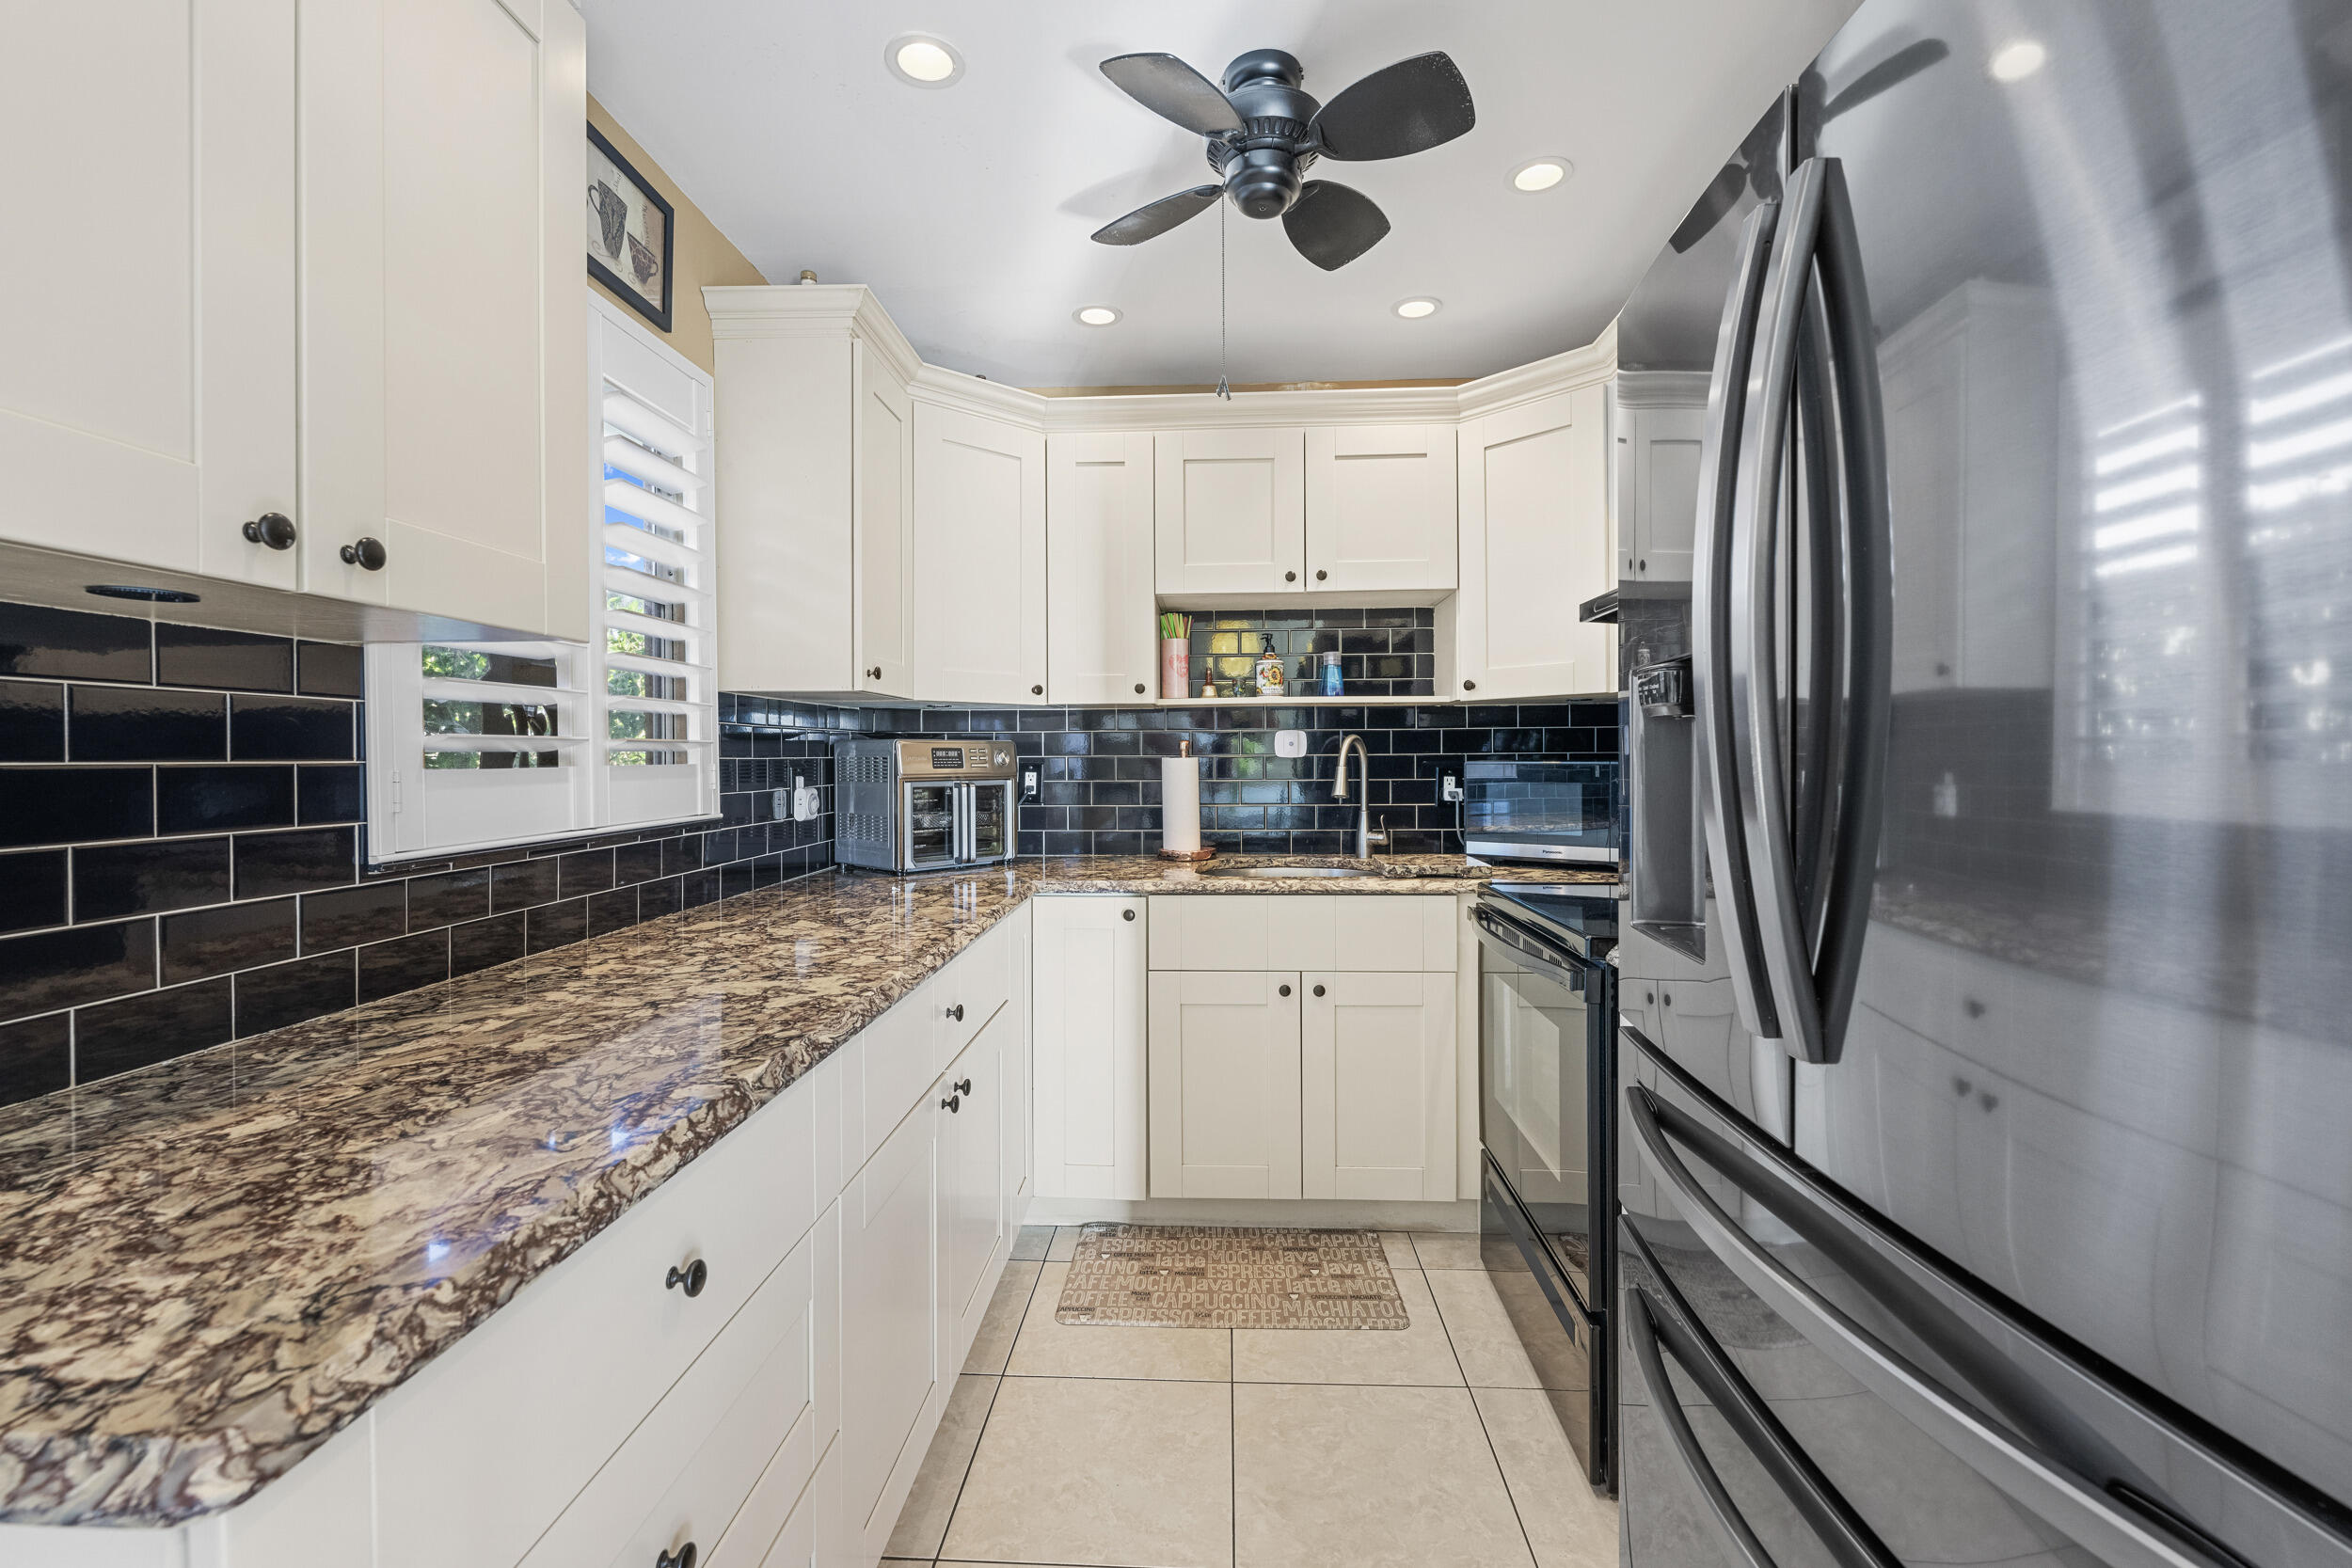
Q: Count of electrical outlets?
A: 3